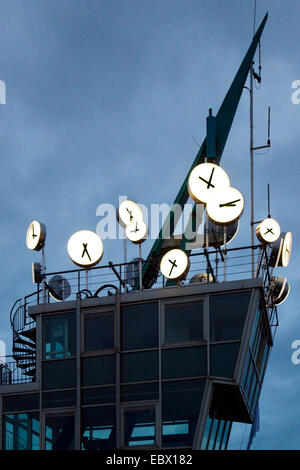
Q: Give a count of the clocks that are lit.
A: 9